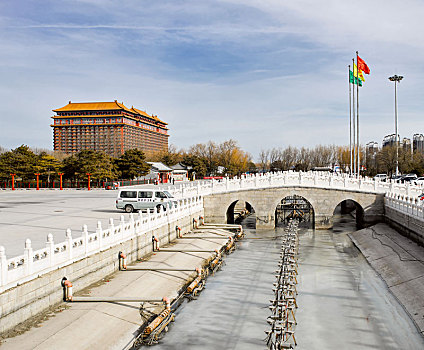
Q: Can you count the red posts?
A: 4